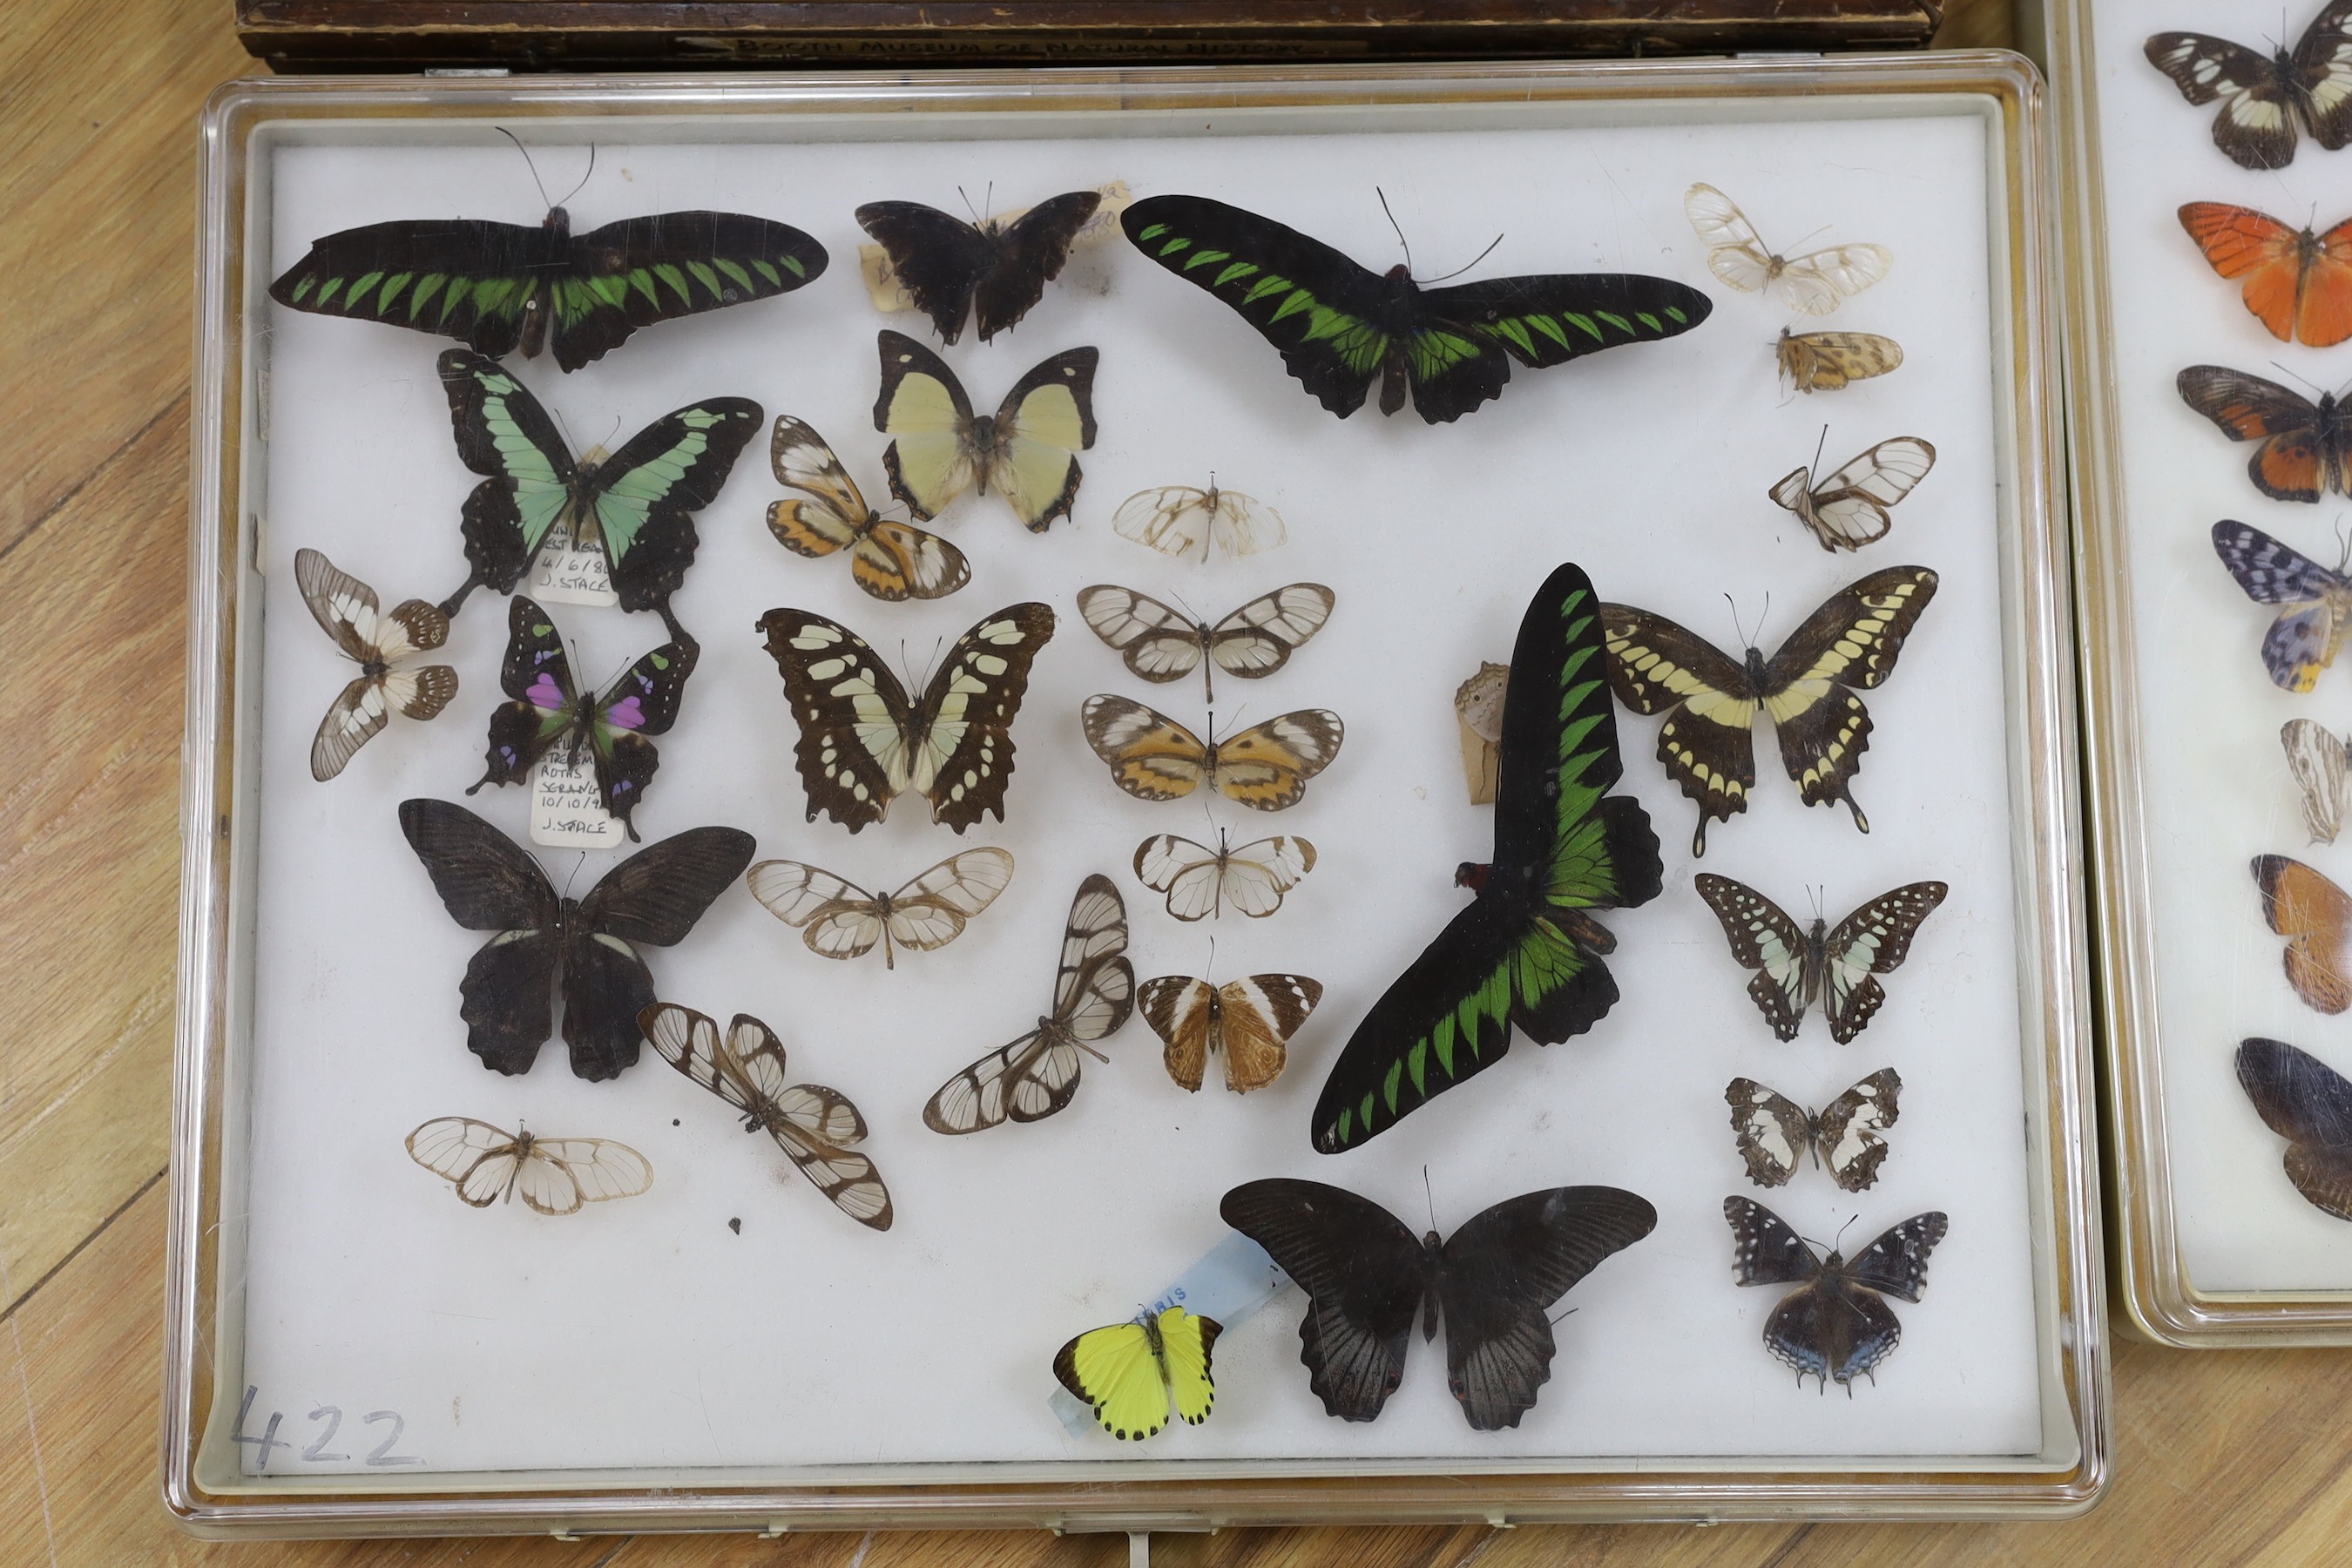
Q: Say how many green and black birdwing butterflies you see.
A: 3